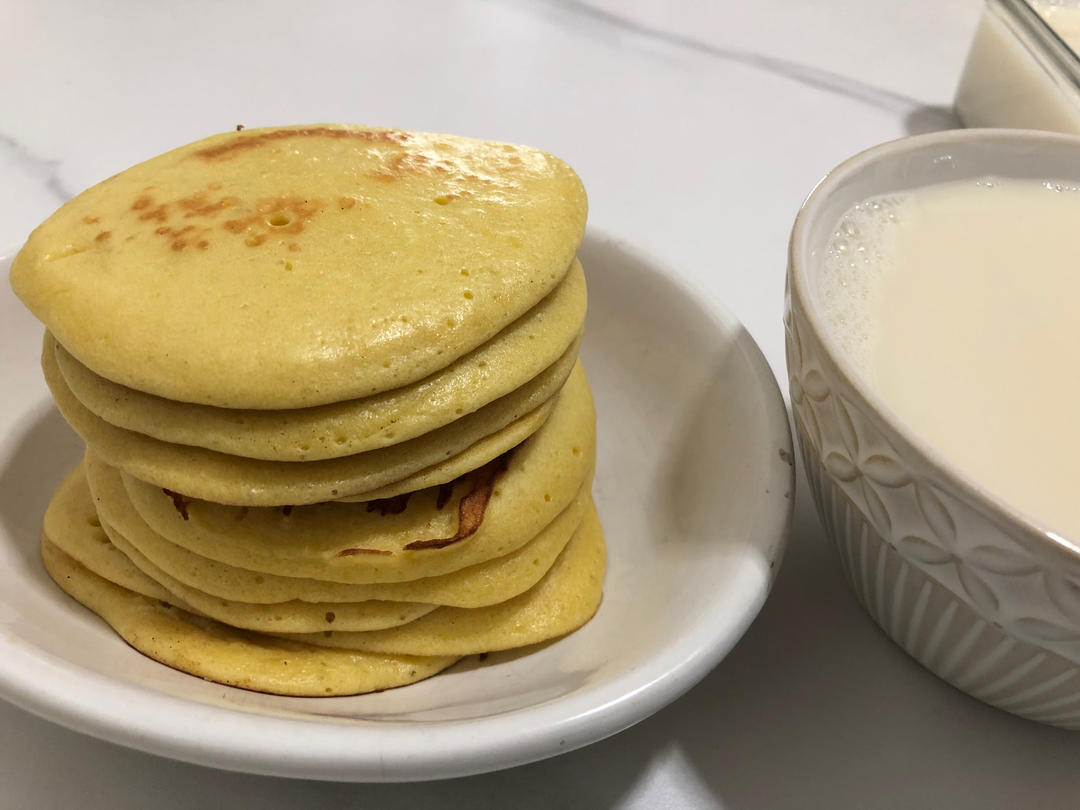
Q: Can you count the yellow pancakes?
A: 9